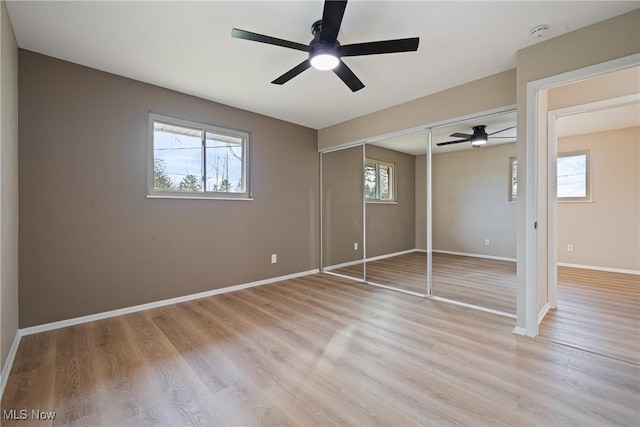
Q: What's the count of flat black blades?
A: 5